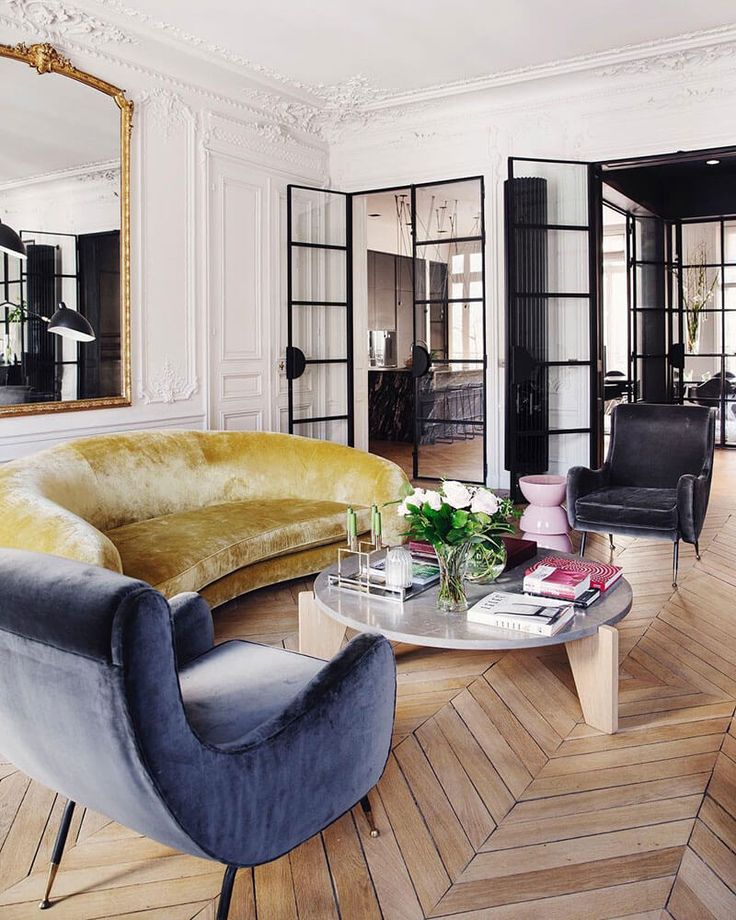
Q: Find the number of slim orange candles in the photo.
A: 0